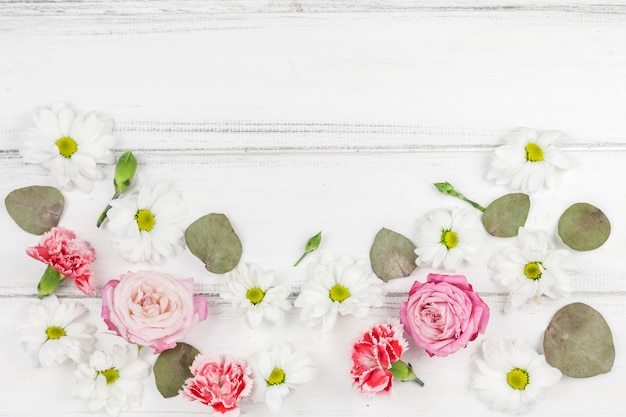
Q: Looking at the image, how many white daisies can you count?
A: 11